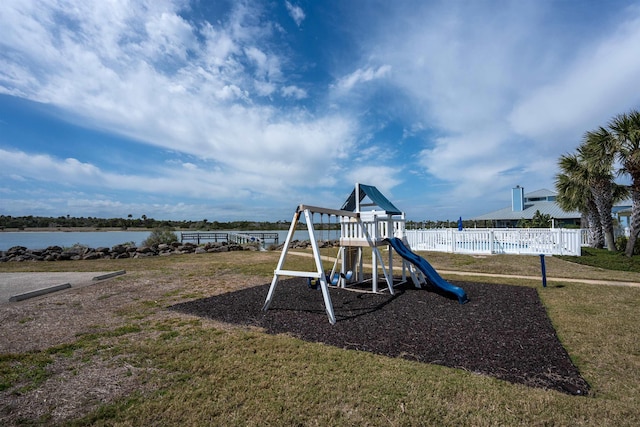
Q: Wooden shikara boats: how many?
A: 0